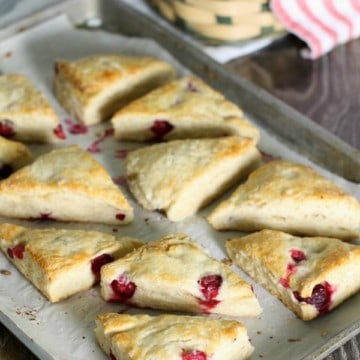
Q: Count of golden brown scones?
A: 11